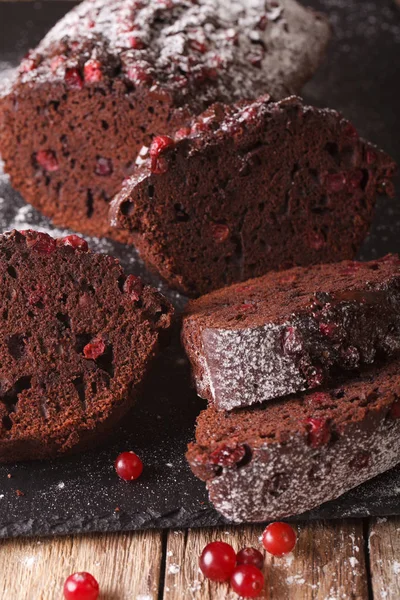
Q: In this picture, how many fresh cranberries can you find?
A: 6